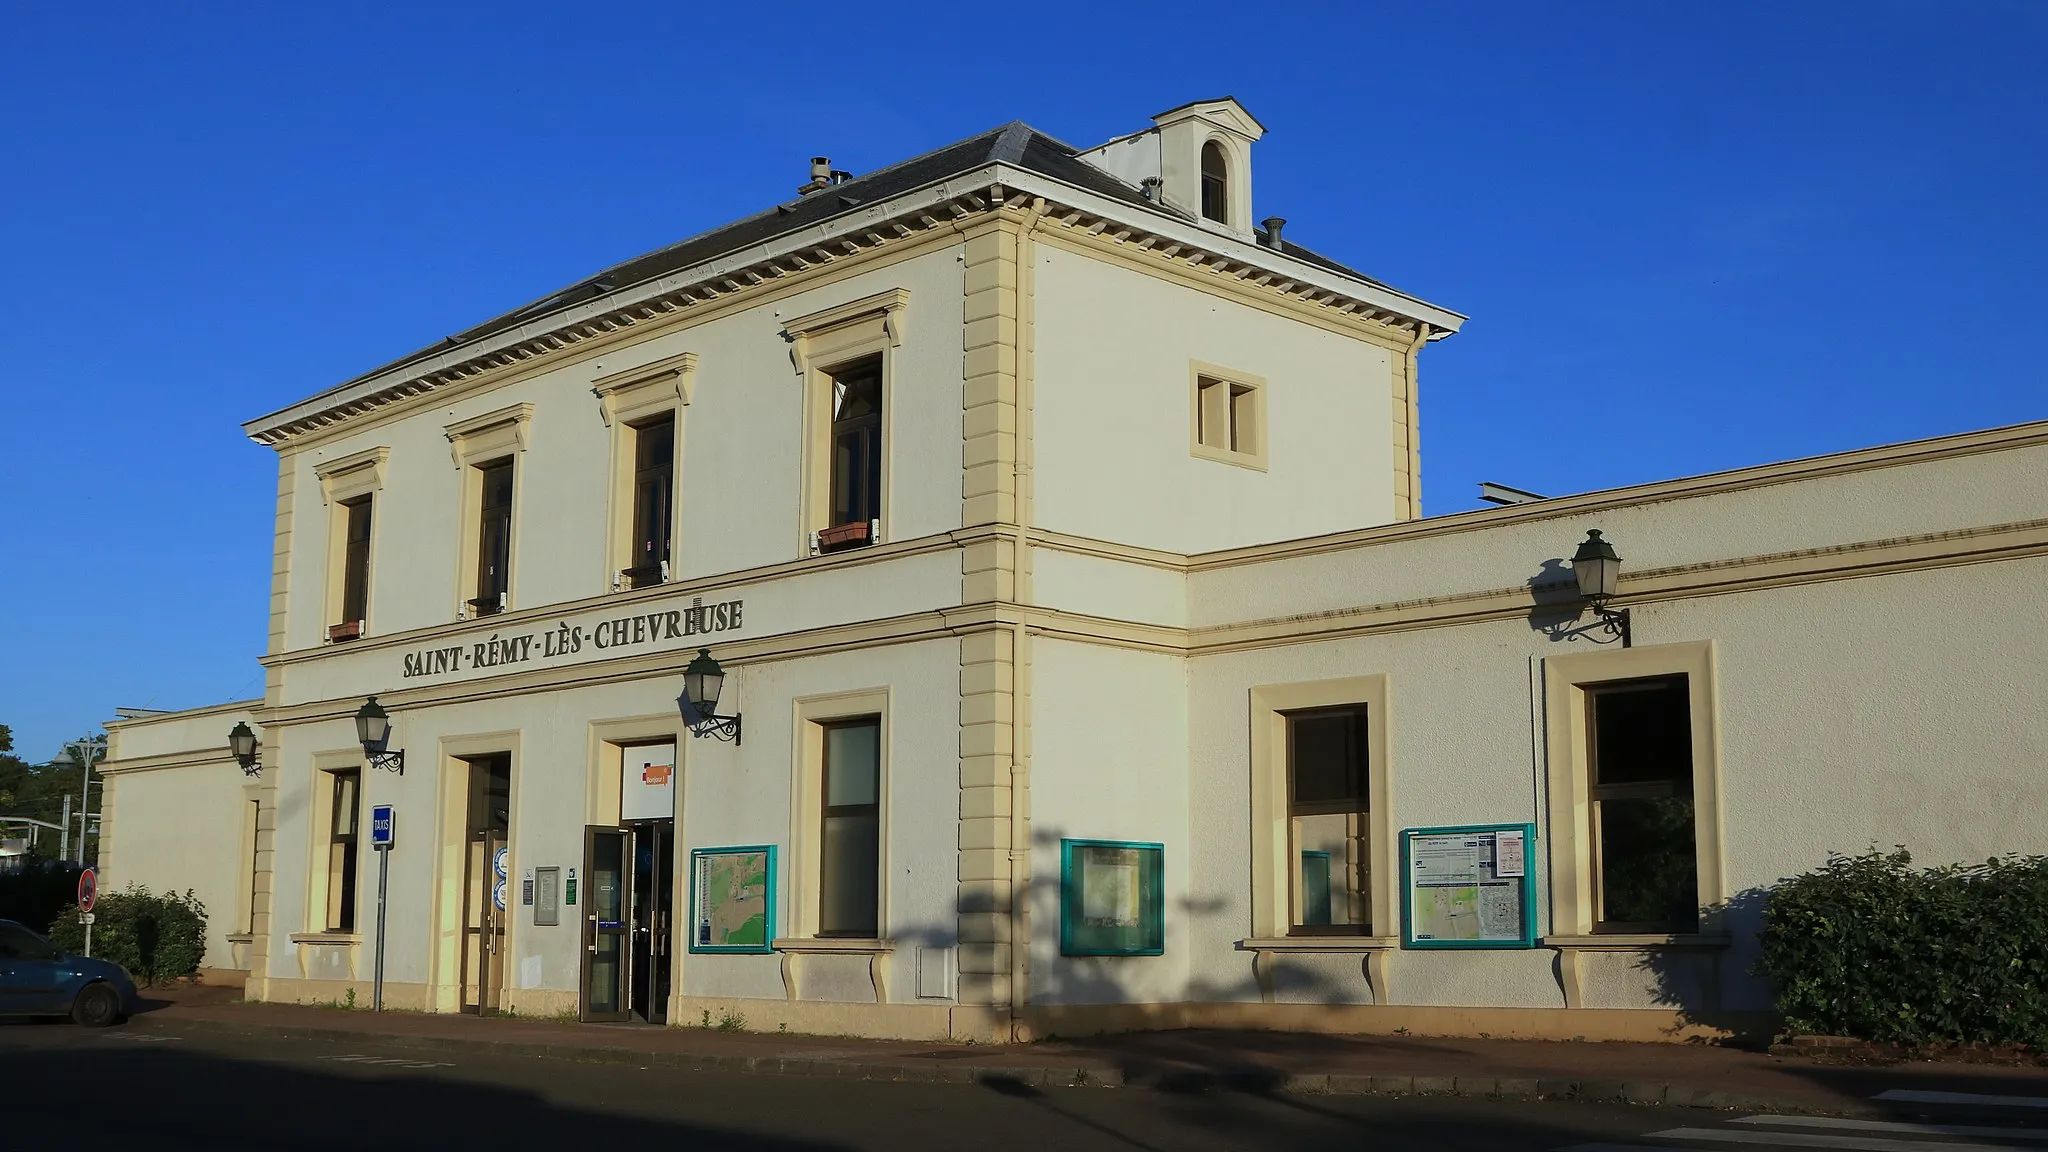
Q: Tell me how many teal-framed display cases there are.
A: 3